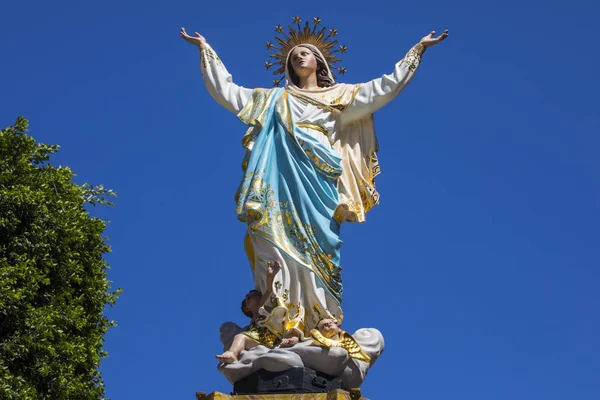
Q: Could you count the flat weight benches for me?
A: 0